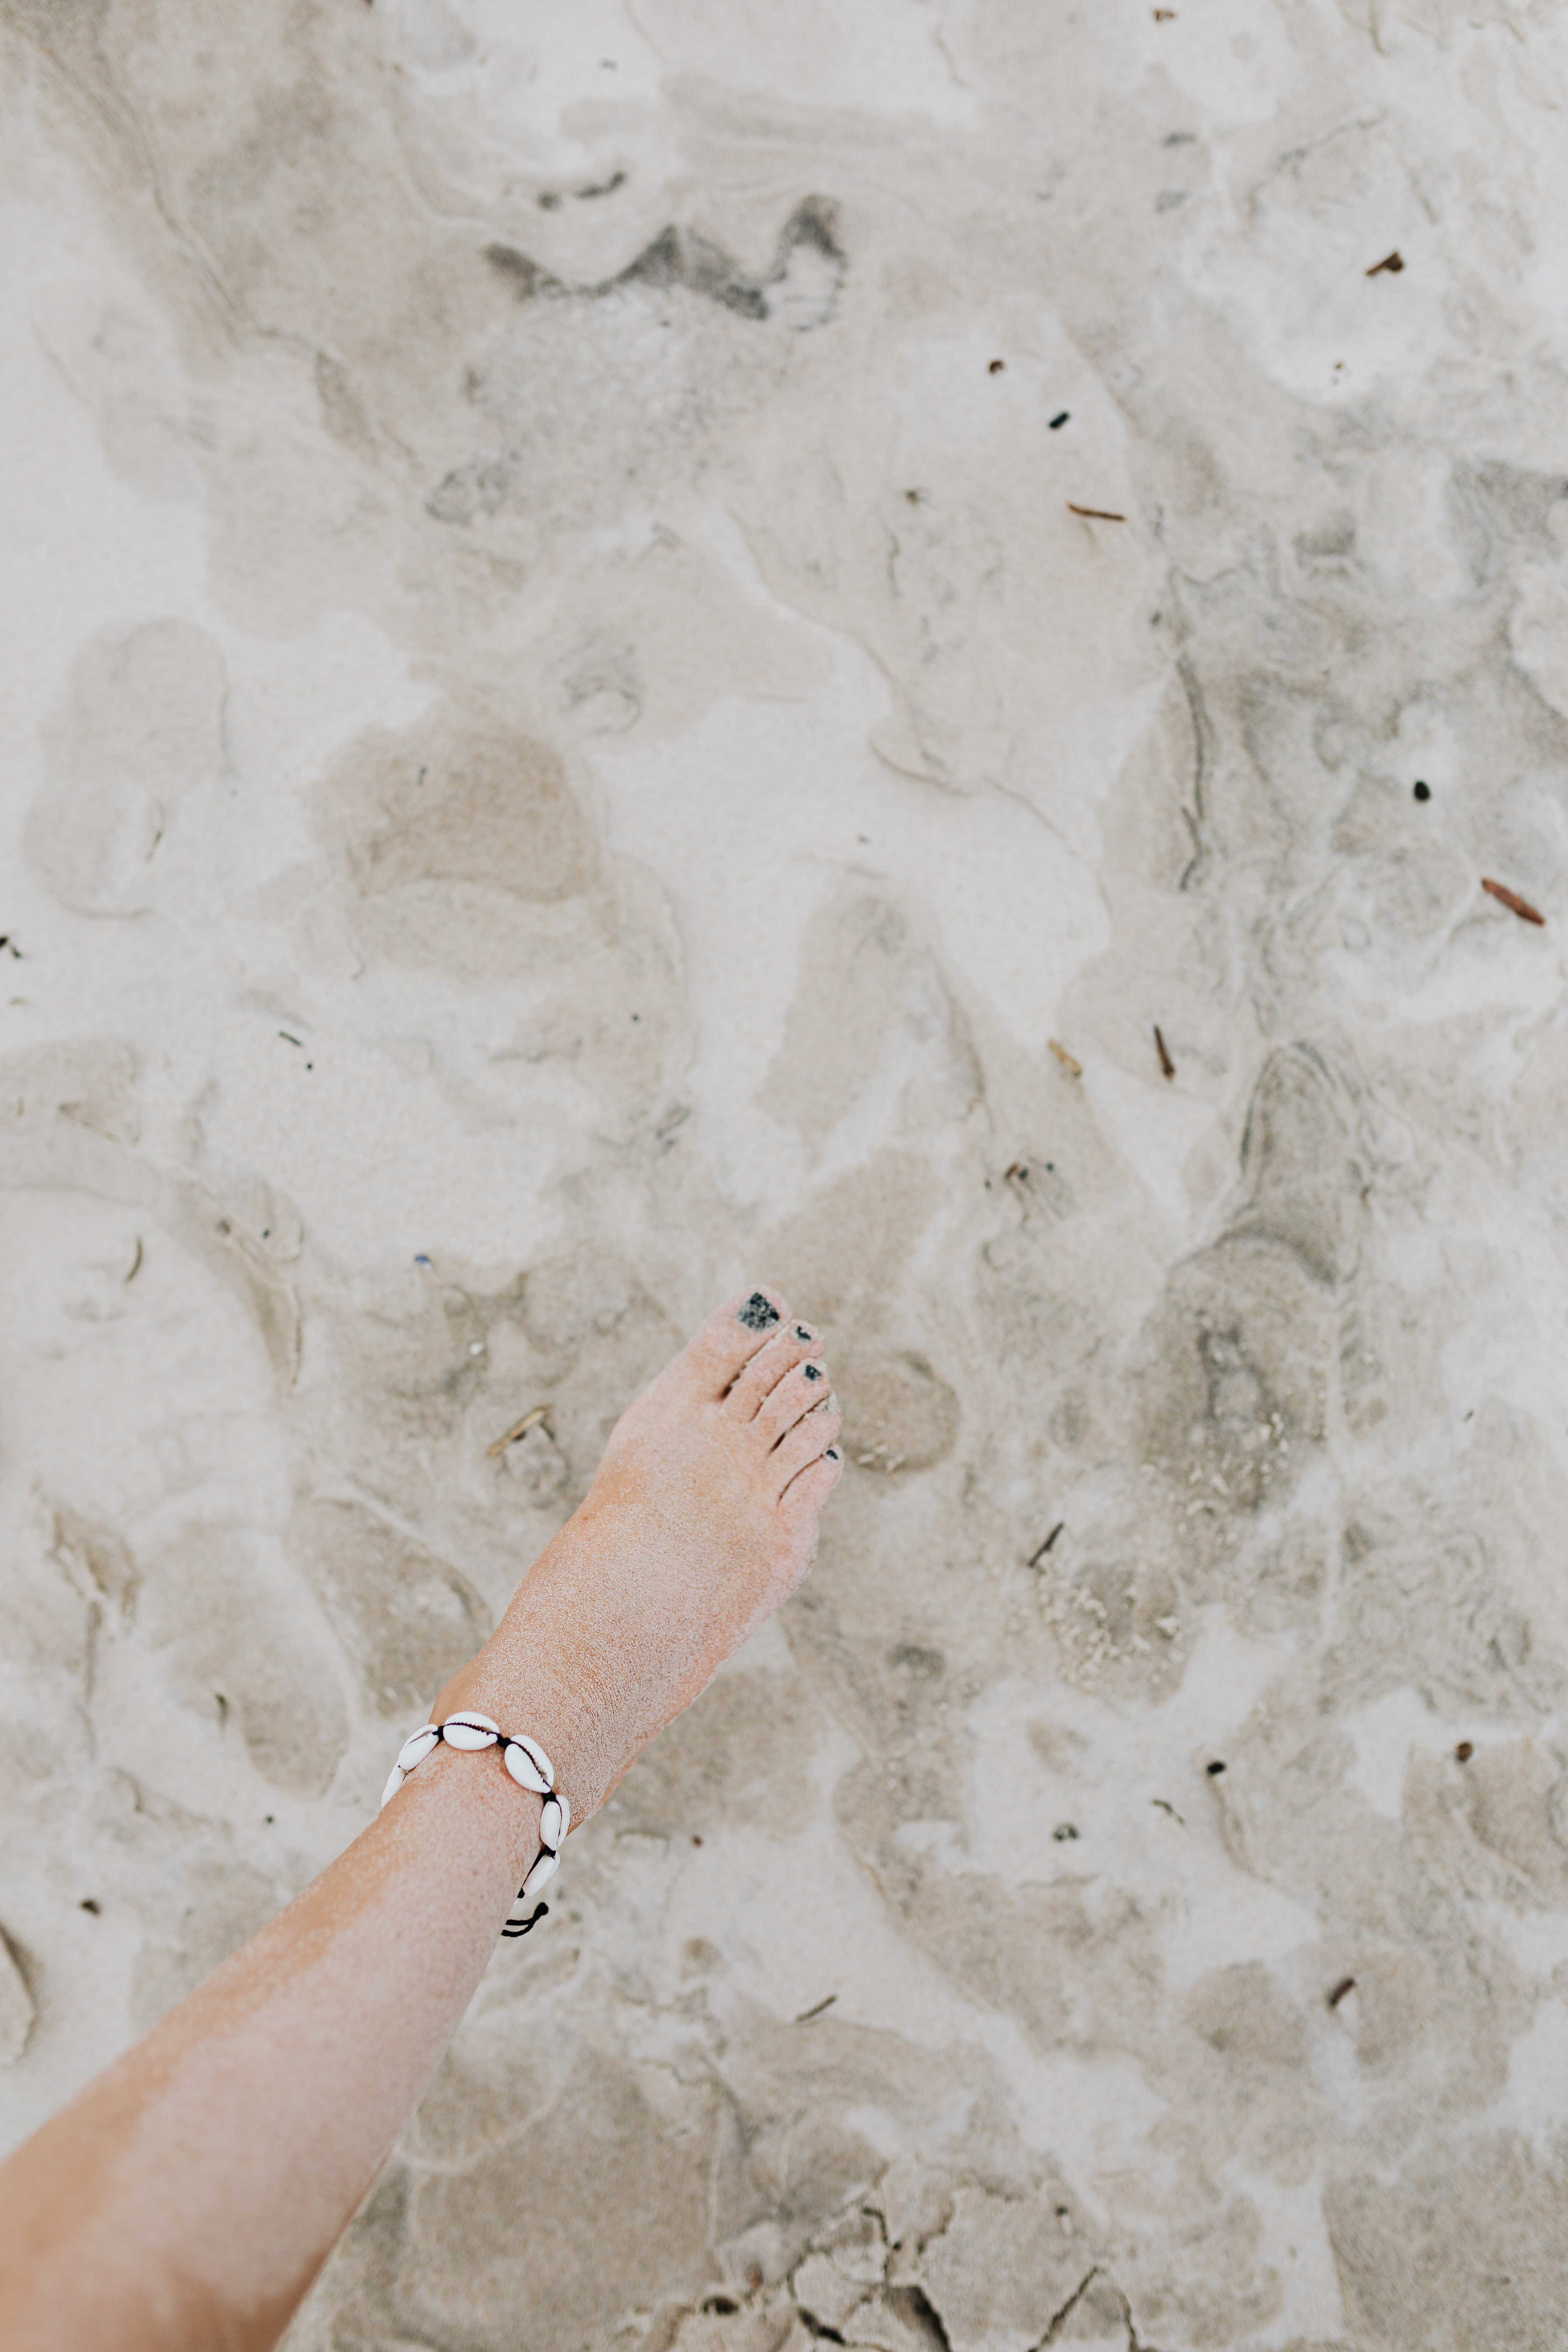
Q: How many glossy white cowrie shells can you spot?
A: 6